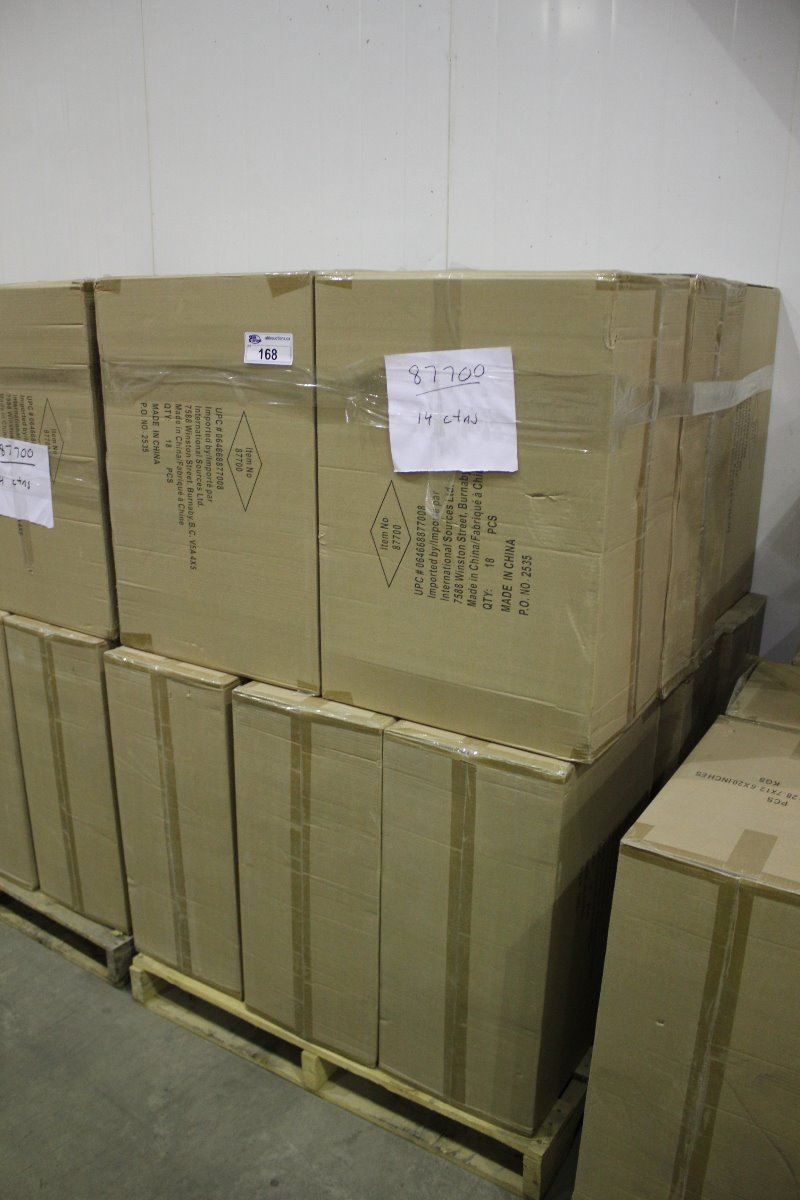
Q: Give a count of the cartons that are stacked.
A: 14